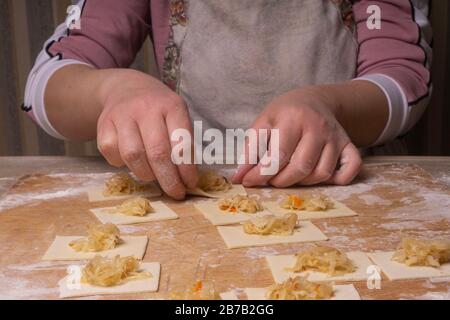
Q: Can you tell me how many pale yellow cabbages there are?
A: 12